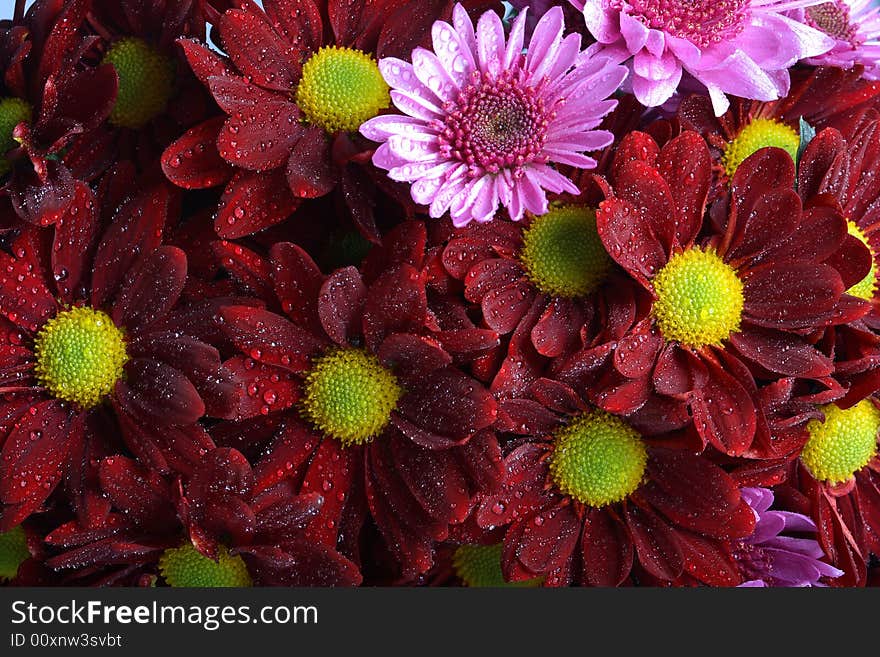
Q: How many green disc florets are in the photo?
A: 14